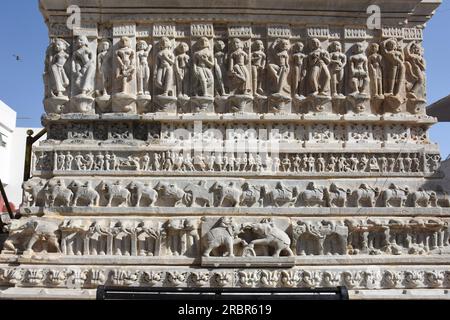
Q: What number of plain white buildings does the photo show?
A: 1